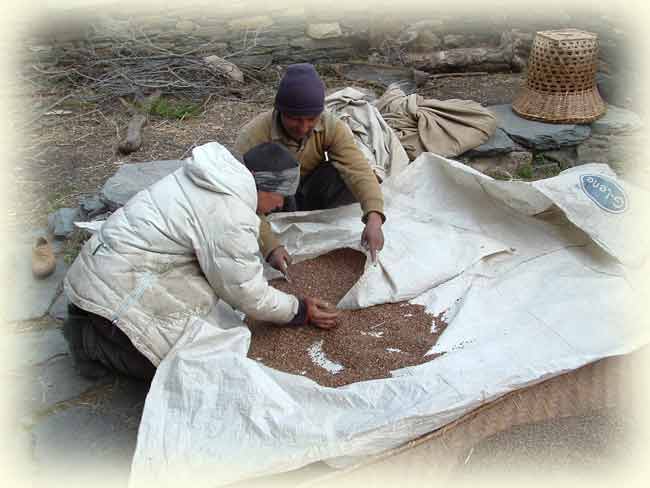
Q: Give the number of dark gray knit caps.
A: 1